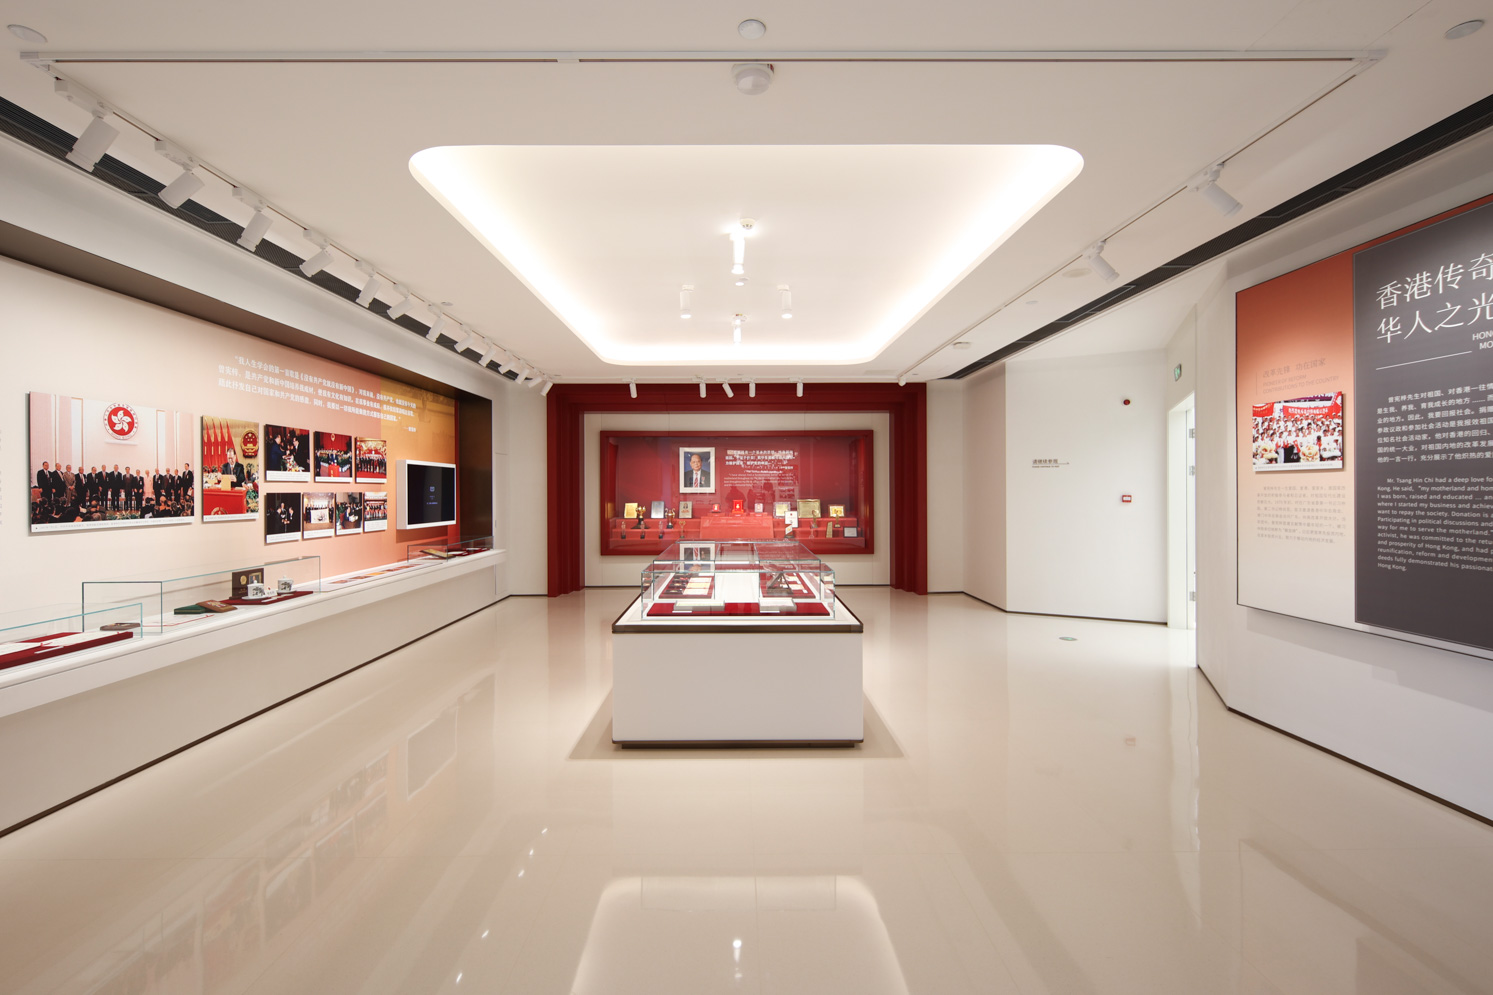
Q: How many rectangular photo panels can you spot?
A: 11